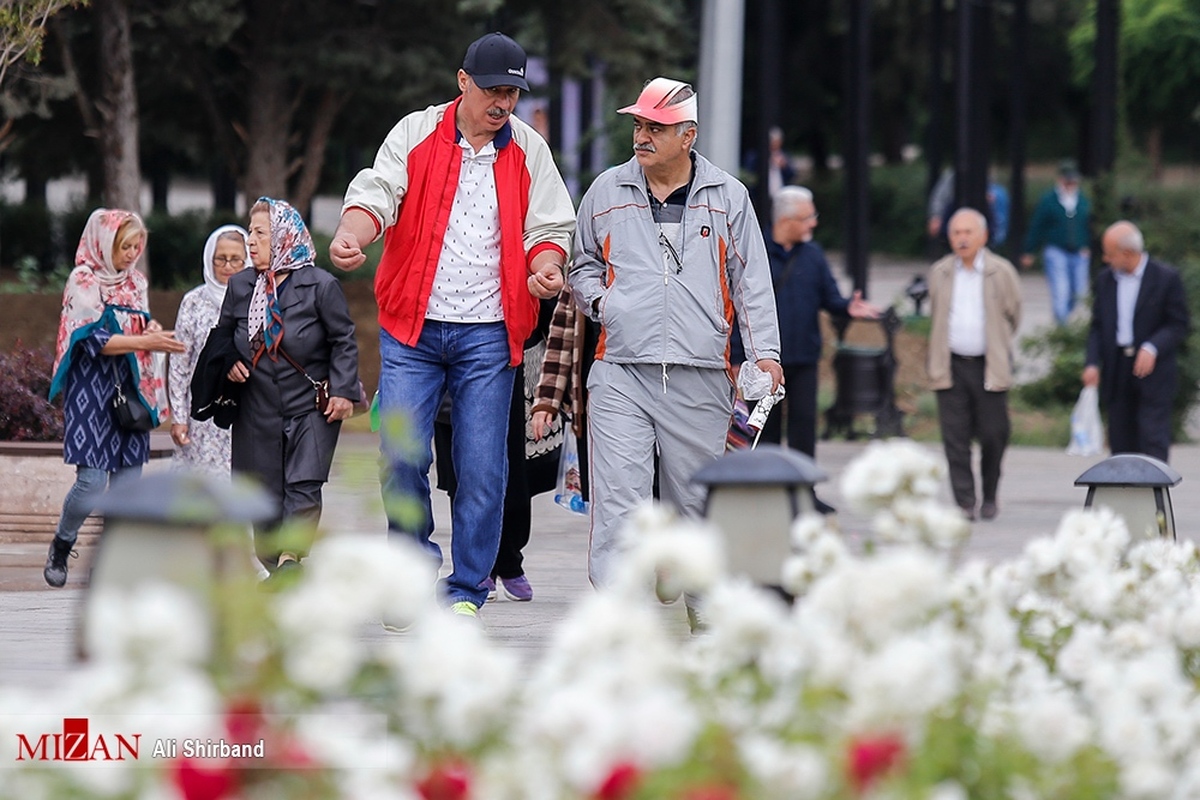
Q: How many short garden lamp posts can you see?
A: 3